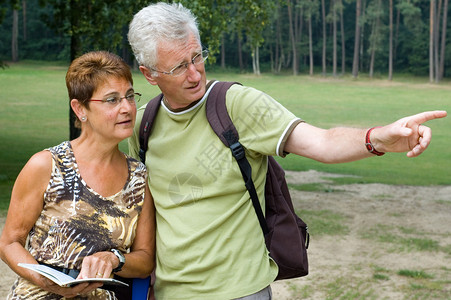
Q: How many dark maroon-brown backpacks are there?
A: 1